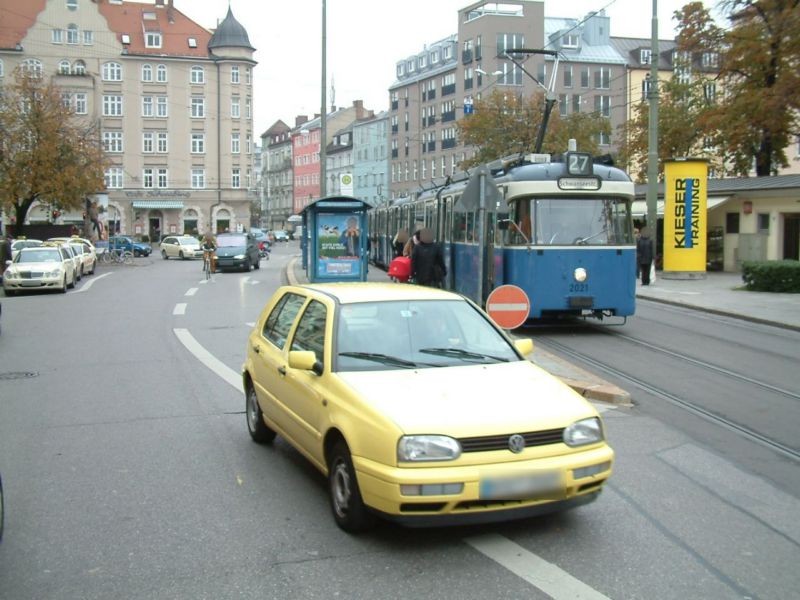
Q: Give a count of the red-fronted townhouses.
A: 1